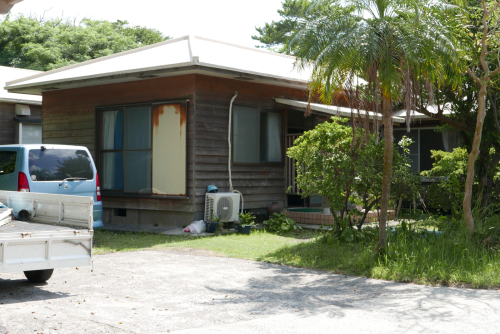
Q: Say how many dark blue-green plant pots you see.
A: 2